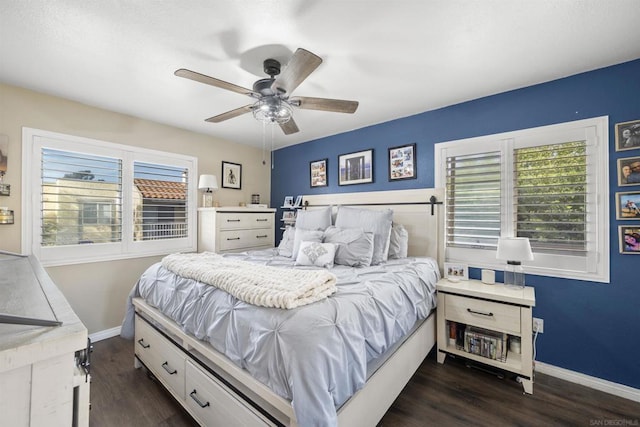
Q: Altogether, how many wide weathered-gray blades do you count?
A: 5